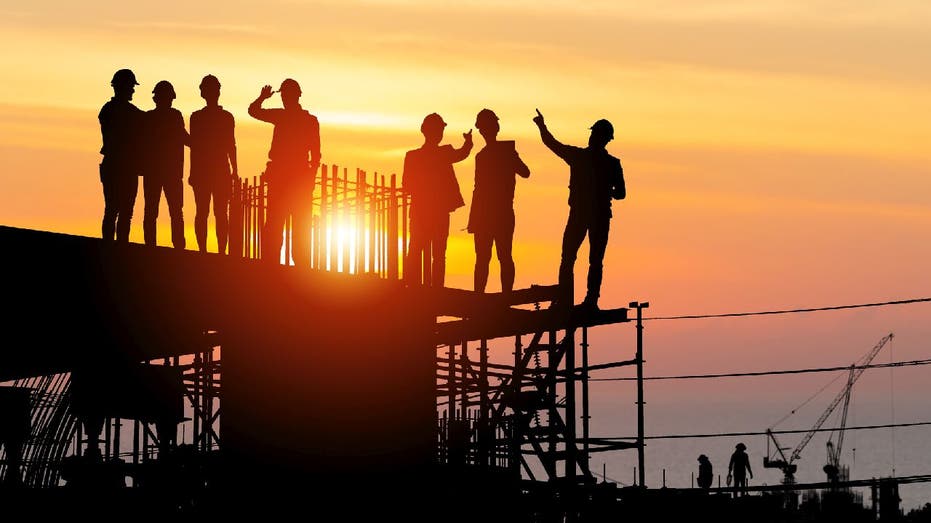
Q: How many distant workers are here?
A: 2